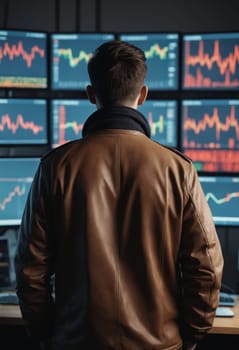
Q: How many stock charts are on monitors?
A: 10